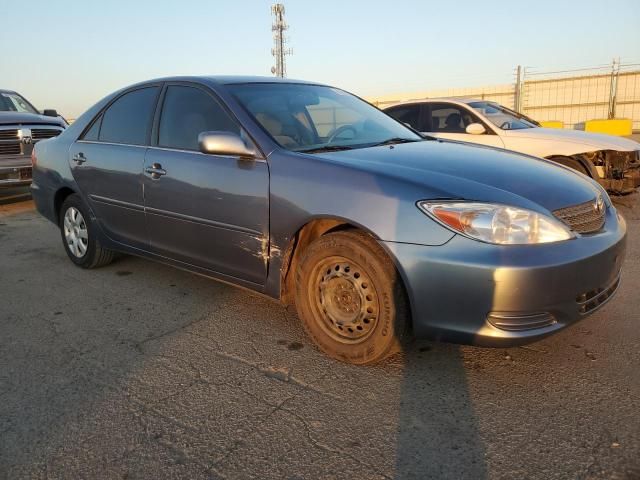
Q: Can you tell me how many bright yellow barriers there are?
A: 2